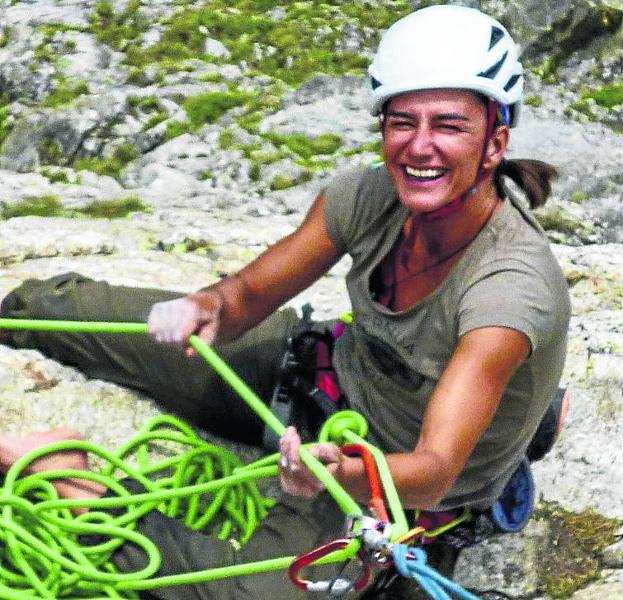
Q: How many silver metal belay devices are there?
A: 1